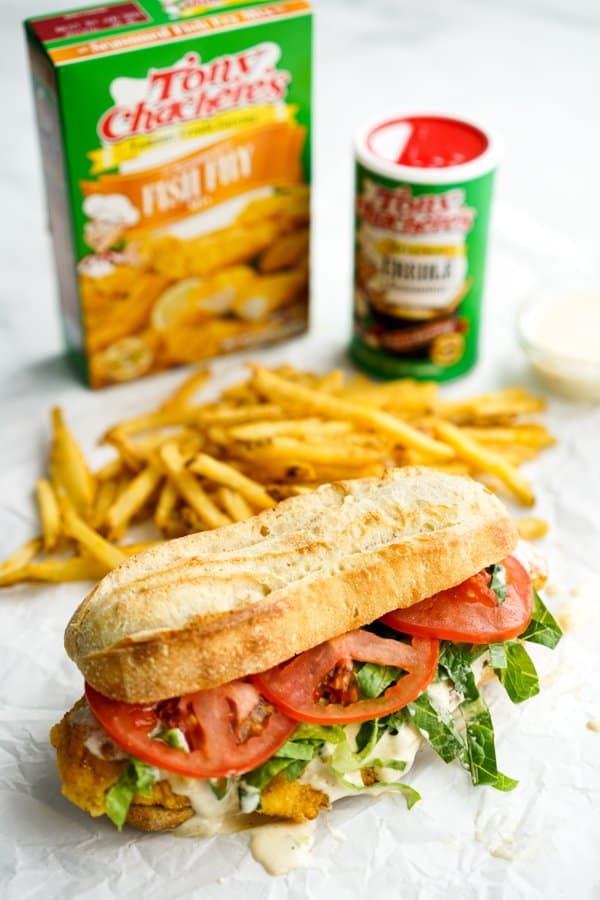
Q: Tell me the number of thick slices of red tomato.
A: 3